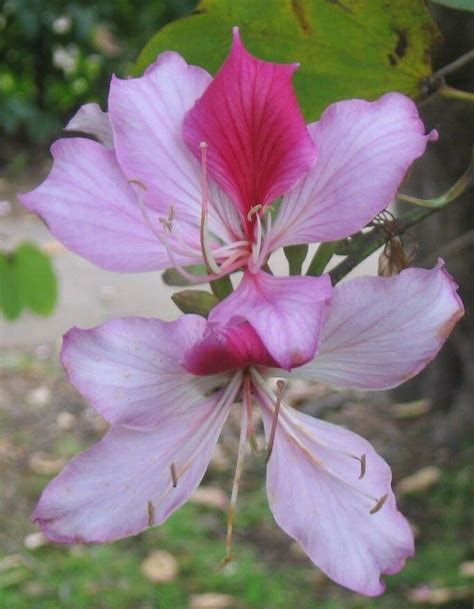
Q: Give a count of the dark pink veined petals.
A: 2